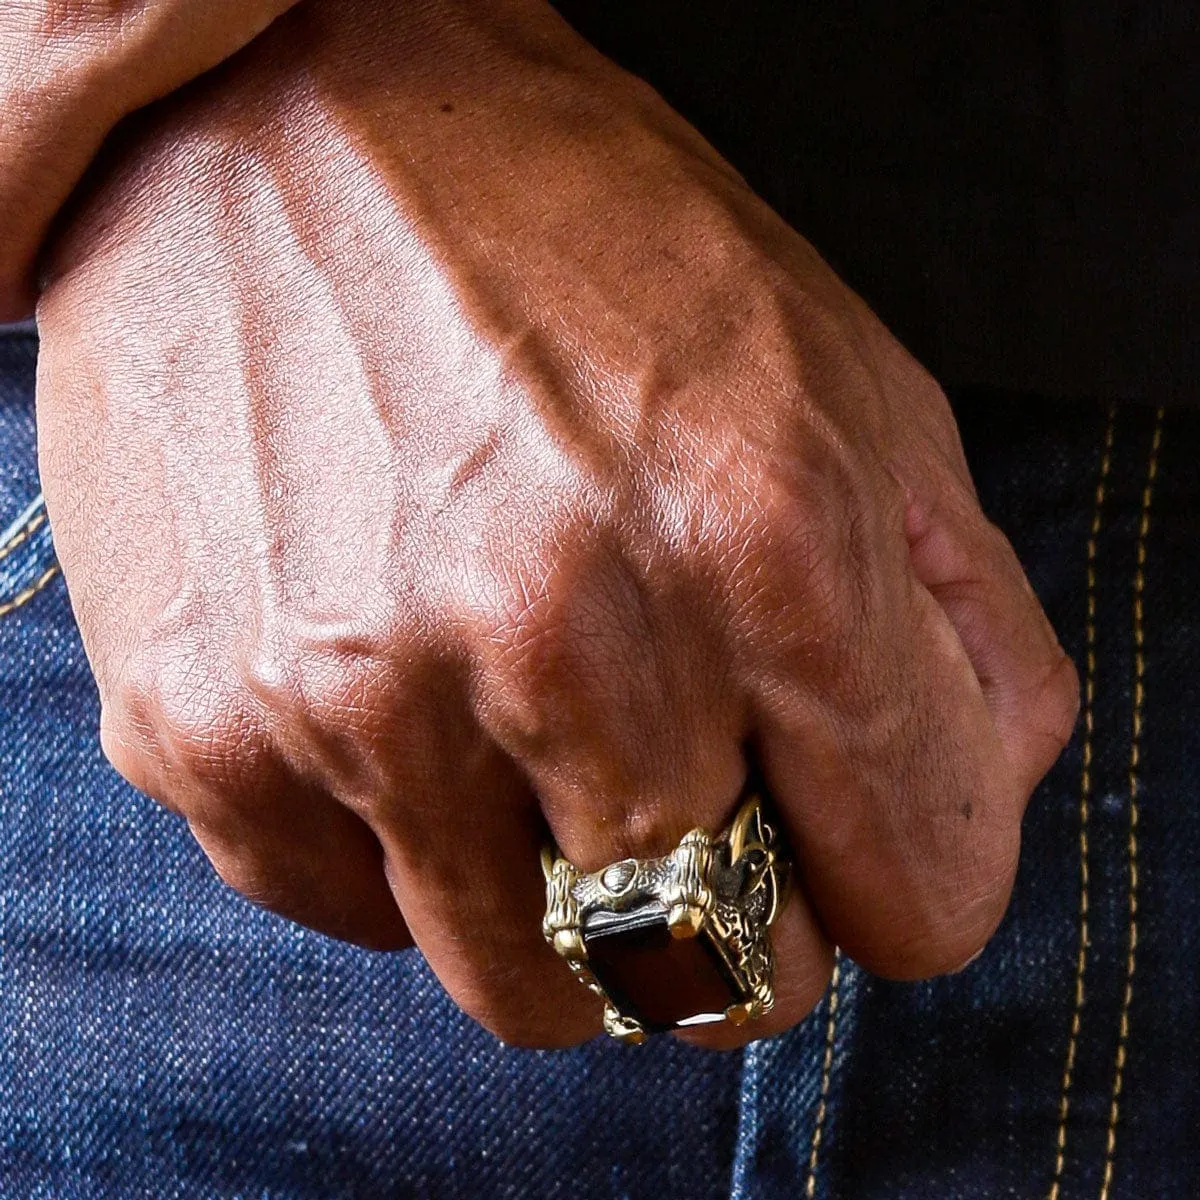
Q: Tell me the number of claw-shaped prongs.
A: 4